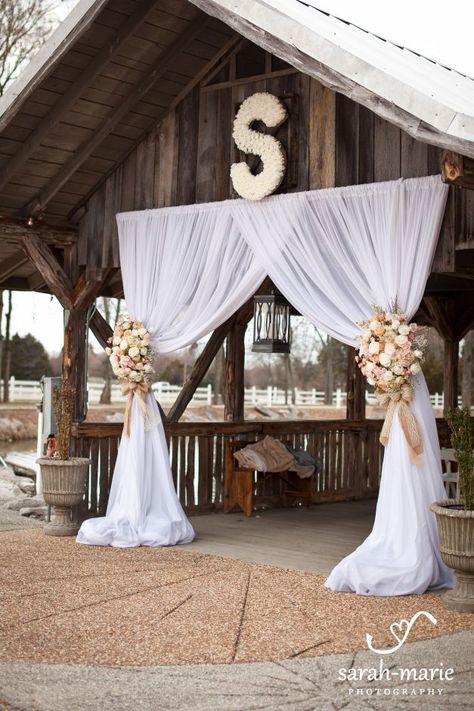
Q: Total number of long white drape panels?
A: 2